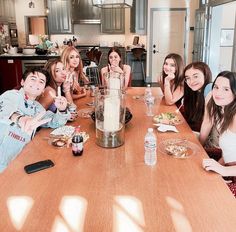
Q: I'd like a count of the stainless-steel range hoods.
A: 1